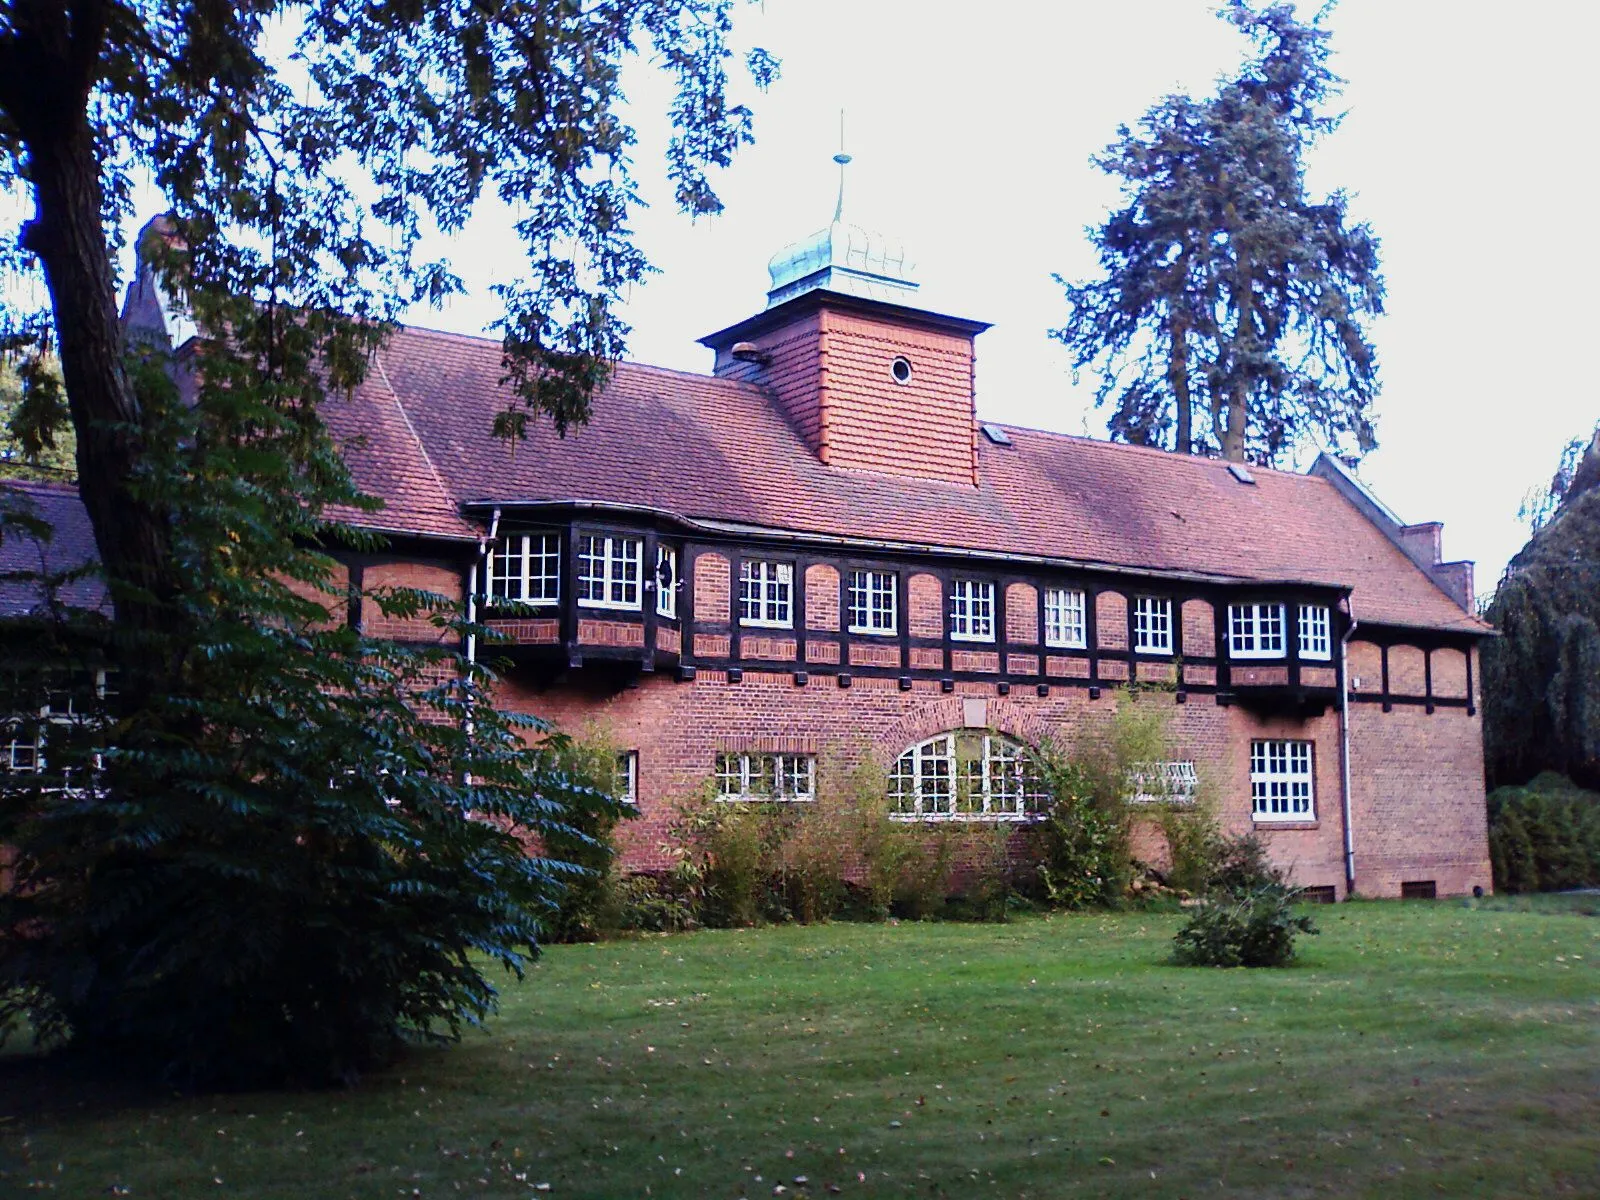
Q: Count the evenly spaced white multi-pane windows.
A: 5